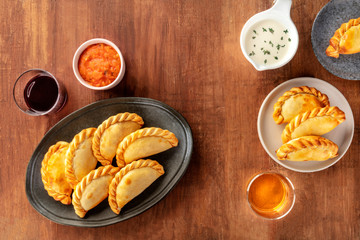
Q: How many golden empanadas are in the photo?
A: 10